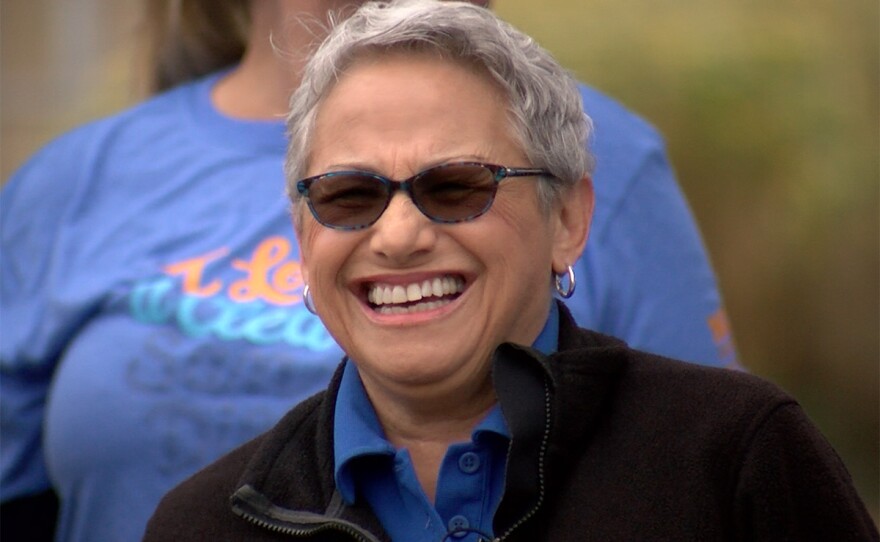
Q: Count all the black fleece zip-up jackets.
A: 1